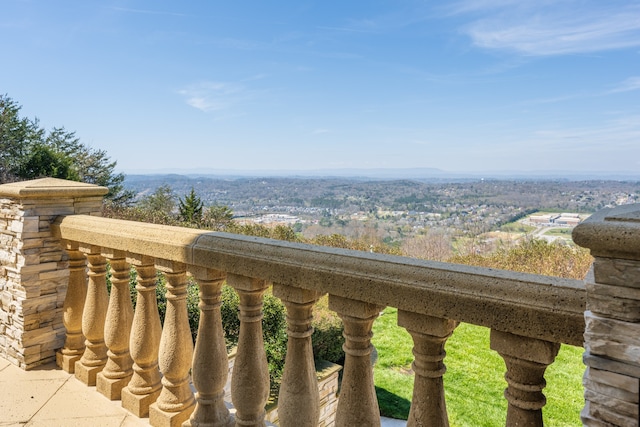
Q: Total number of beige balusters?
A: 11